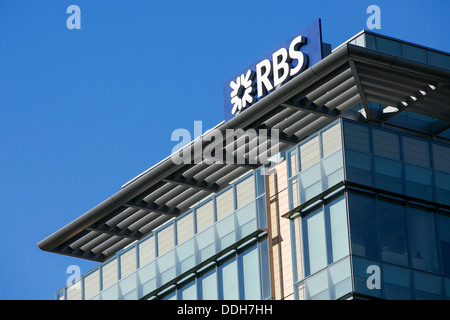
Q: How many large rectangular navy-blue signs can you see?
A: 1